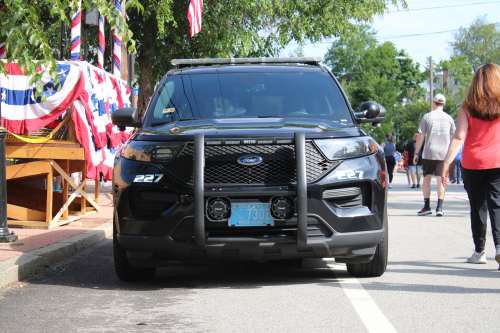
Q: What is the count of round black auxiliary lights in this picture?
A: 2